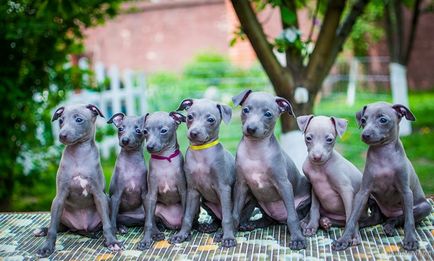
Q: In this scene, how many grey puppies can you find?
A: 7